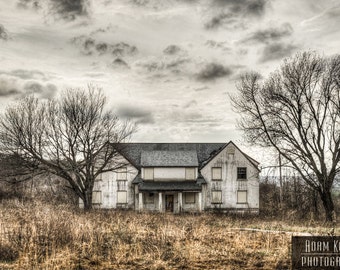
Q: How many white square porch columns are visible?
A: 4